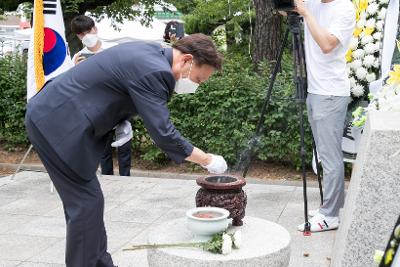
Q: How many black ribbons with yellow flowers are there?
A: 1